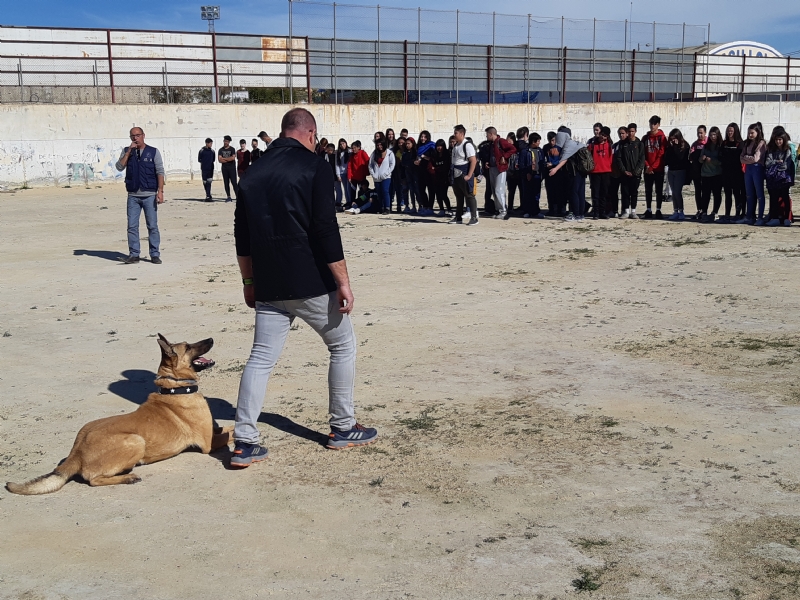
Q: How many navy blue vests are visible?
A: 1